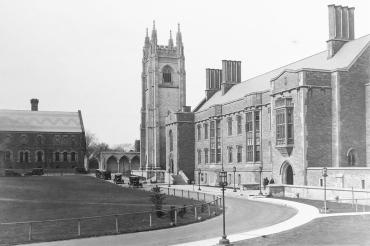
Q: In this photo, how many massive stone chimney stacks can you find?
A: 3